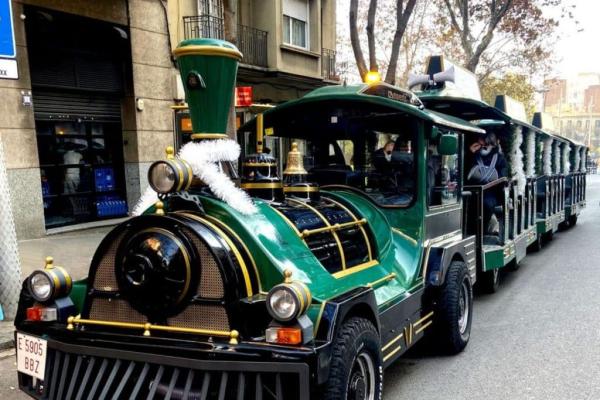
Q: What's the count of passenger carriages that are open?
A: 3